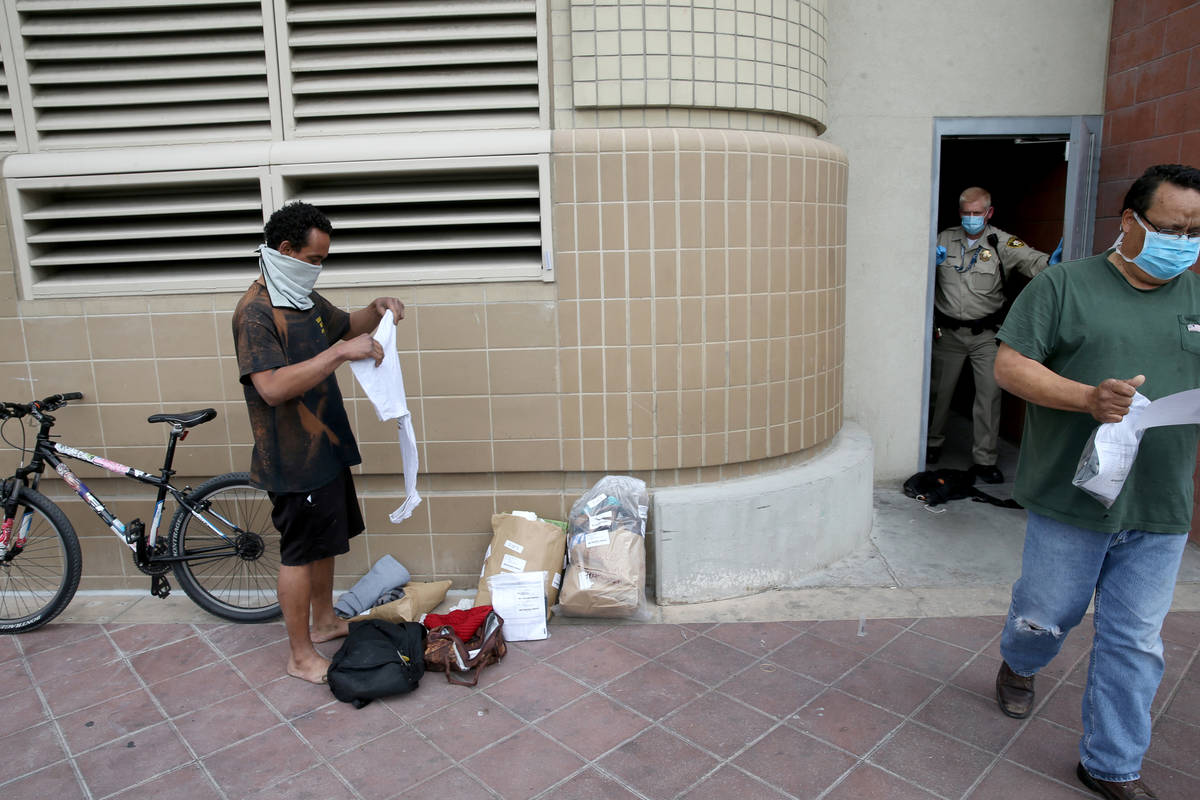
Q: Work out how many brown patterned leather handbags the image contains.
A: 1